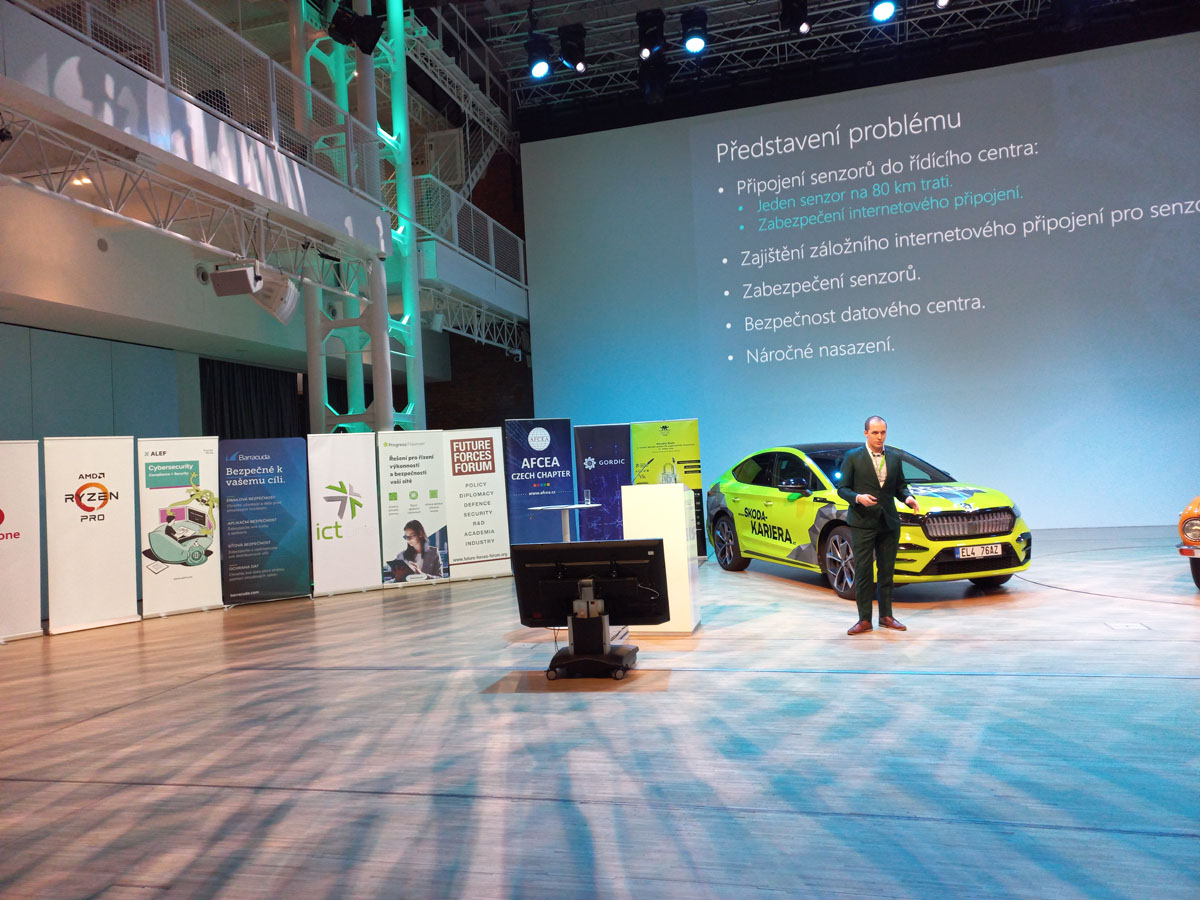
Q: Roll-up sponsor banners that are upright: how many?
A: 10